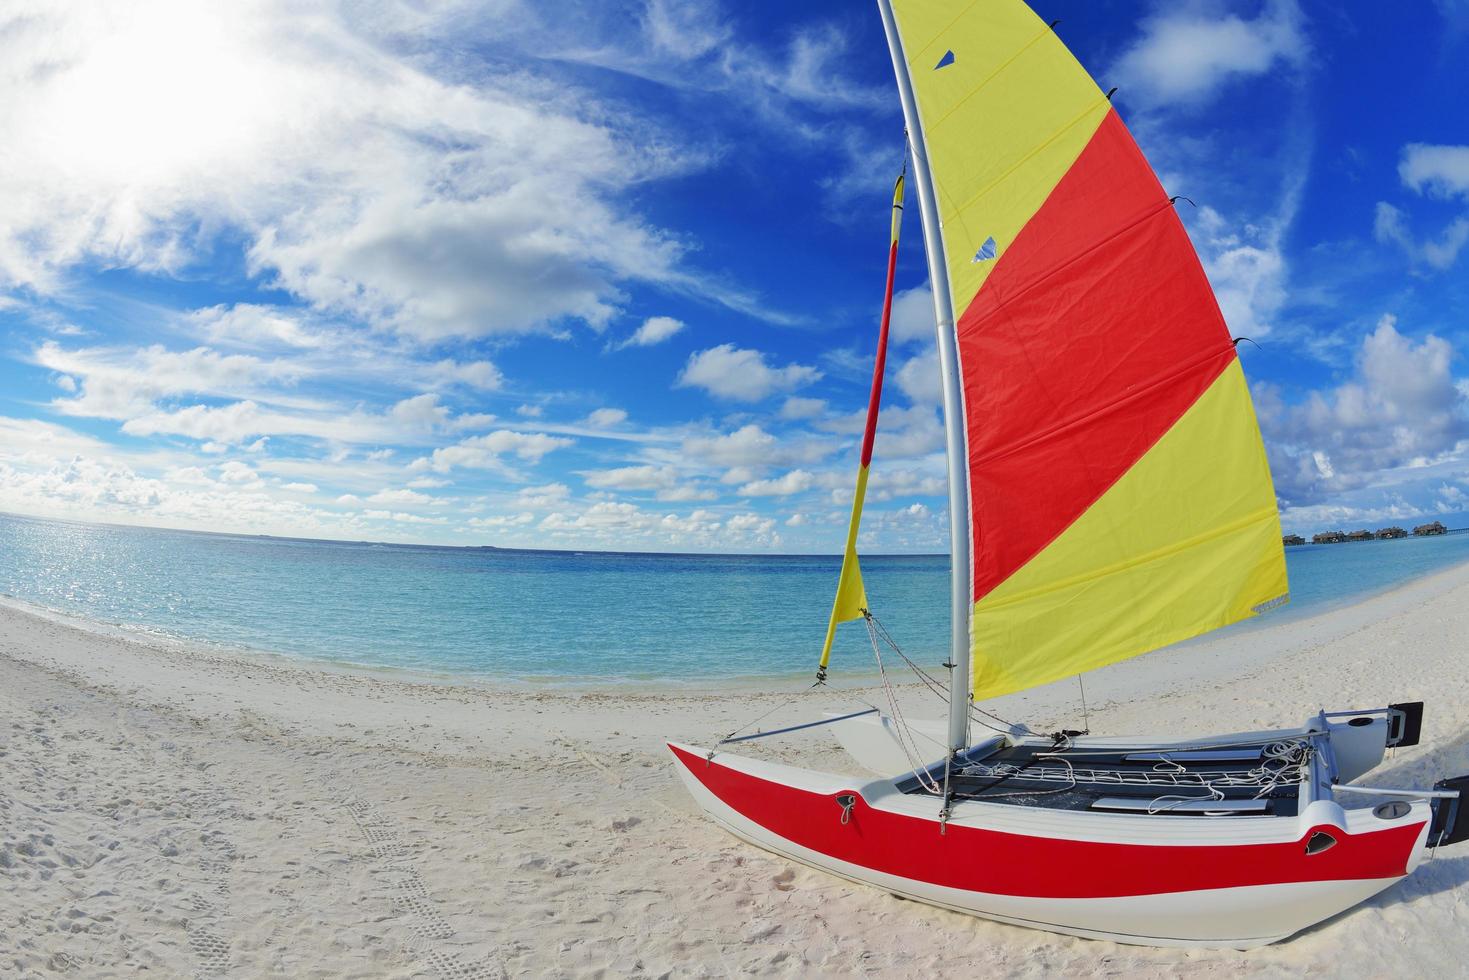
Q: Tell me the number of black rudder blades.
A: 2